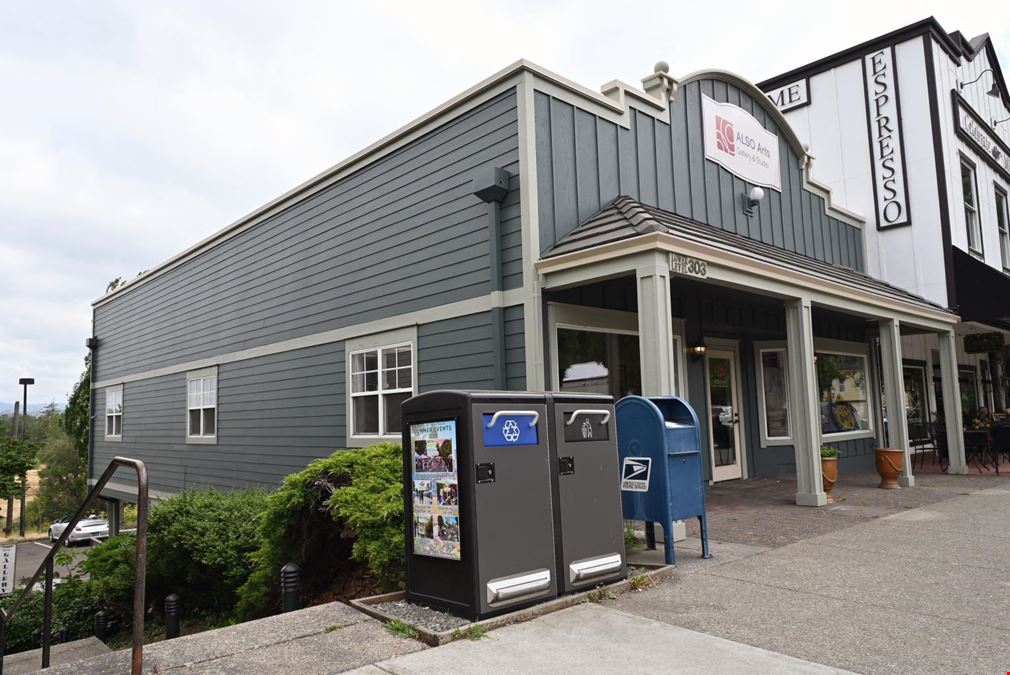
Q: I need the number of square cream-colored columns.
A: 4